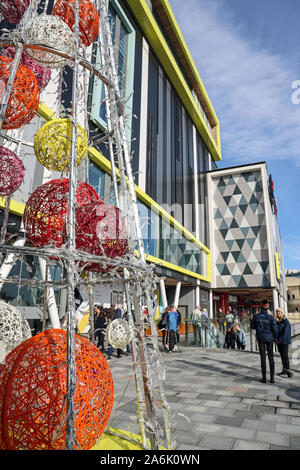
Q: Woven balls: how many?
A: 12